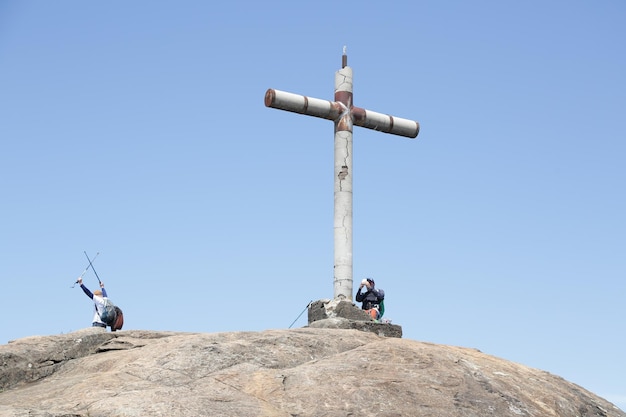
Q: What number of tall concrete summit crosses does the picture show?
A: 1